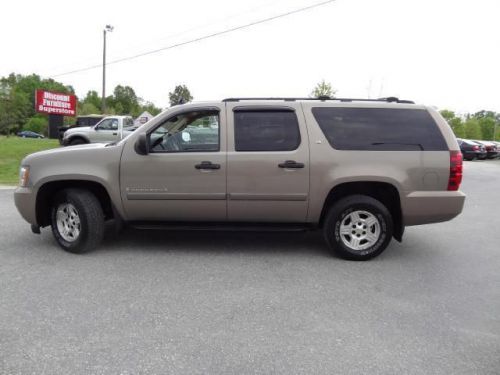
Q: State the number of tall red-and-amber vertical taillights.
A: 1